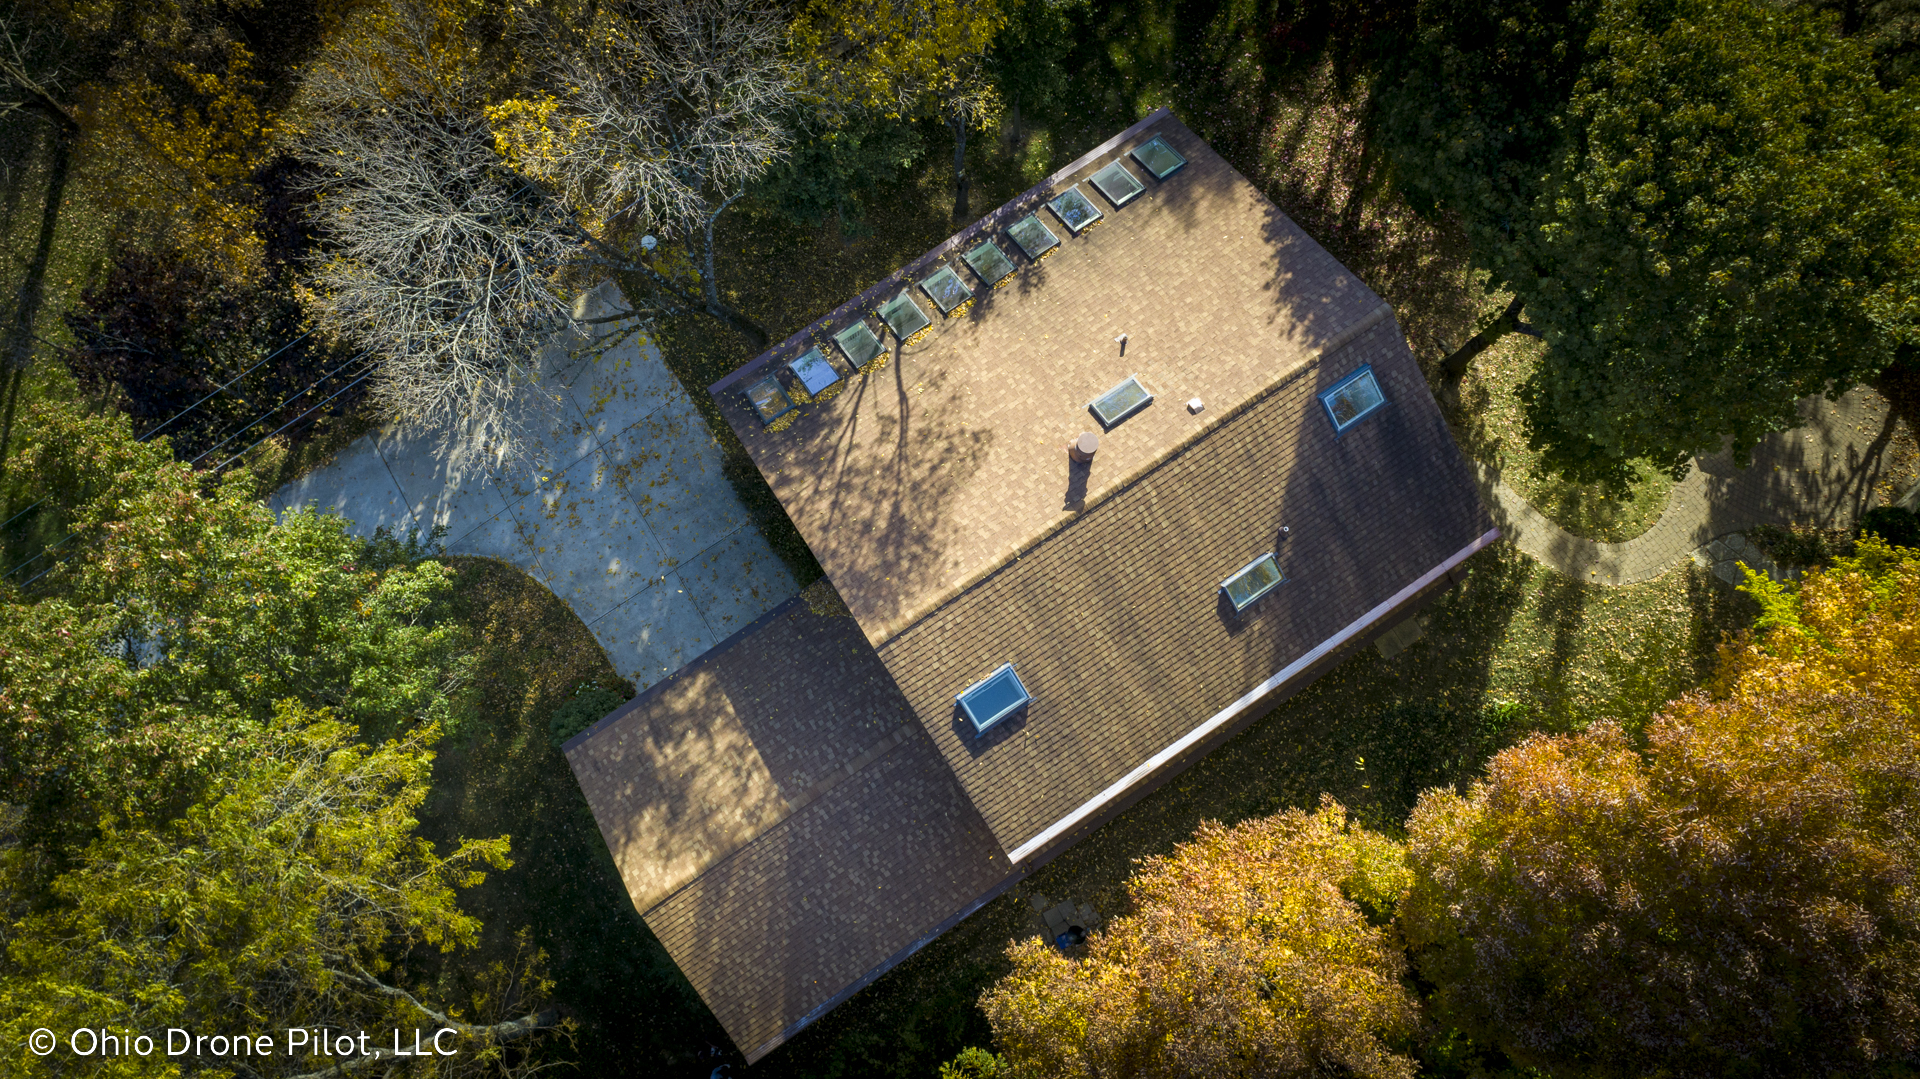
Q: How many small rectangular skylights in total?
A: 14